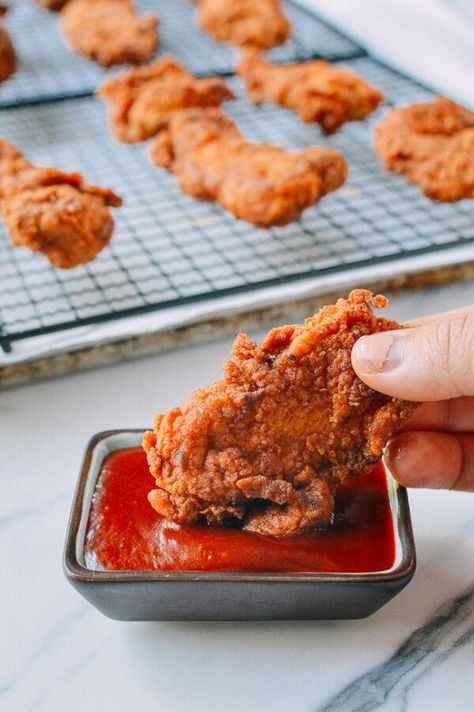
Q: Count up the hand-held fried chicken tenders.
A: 1